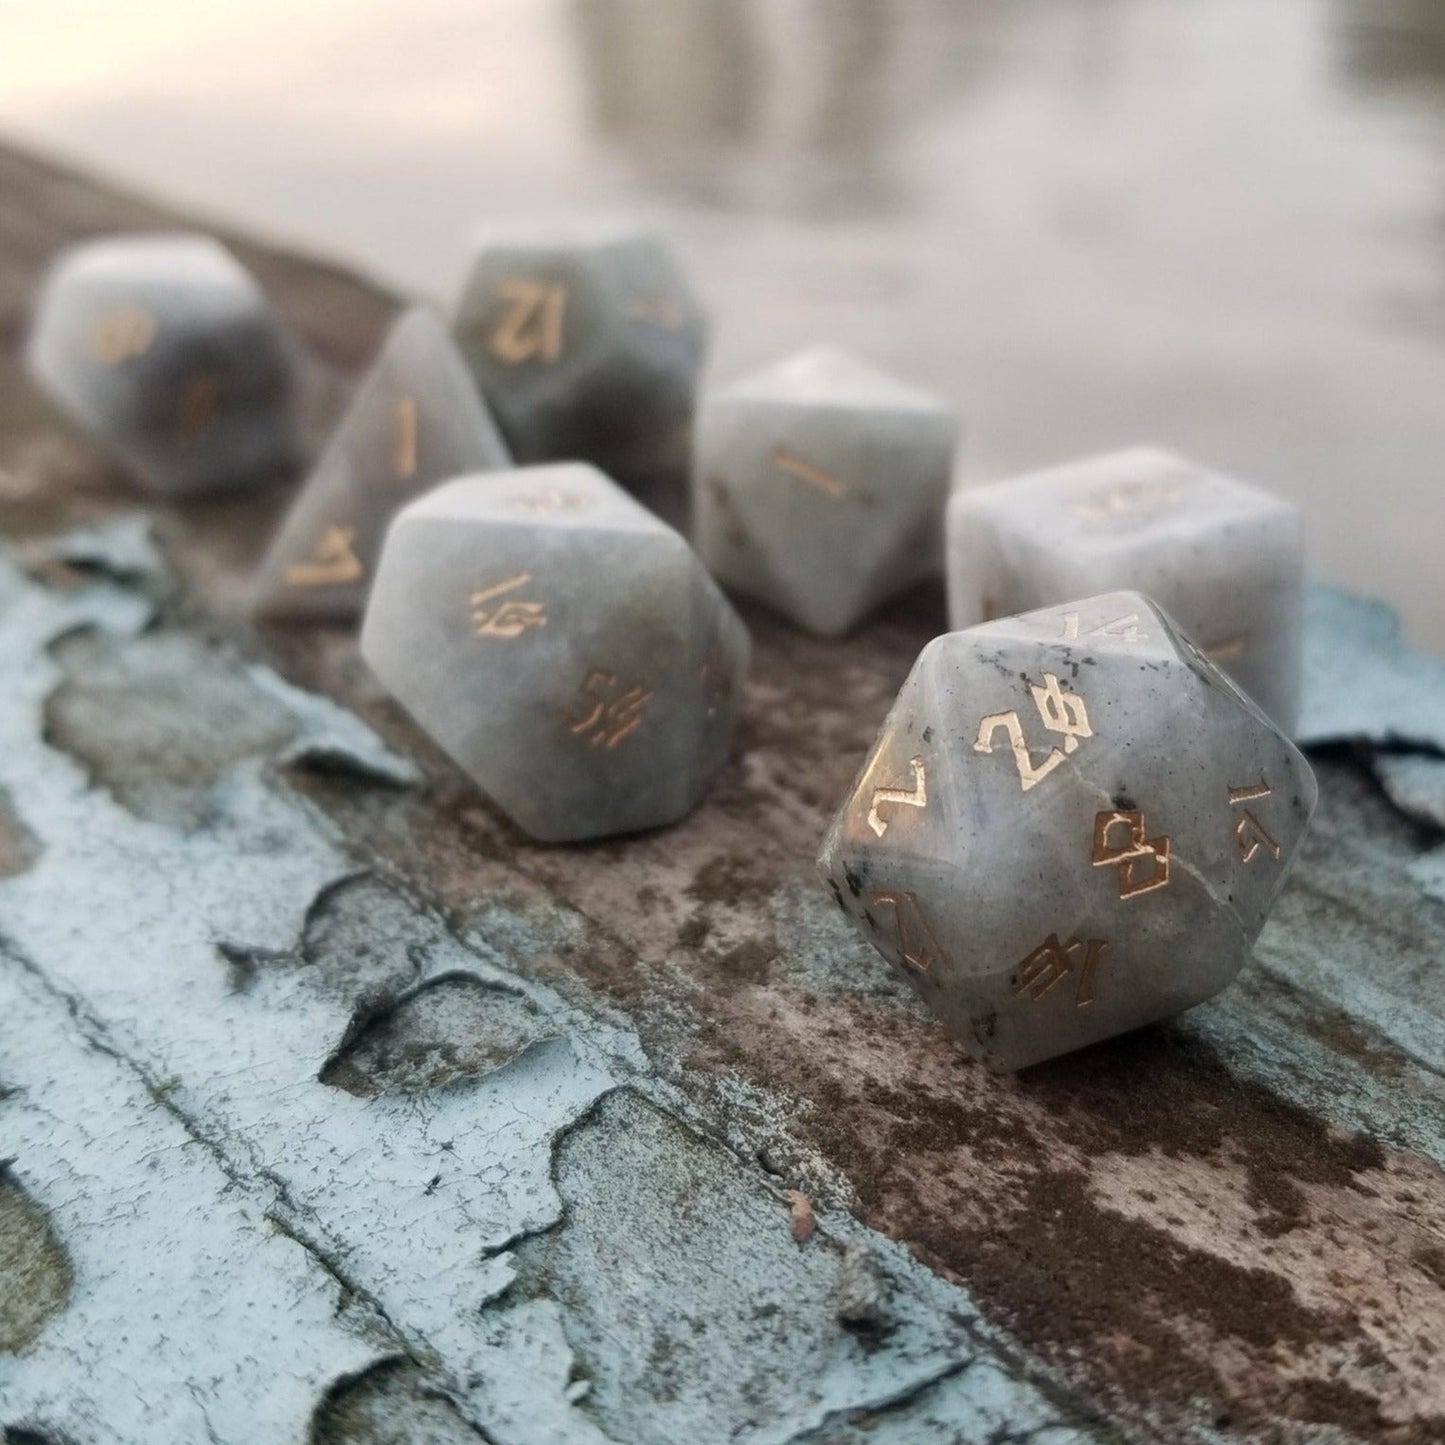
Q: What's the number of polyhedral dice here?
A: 7